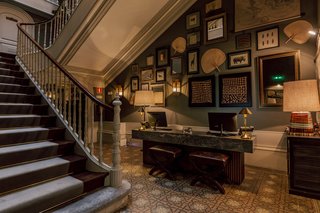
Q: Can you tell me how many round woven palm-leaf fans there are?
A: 3